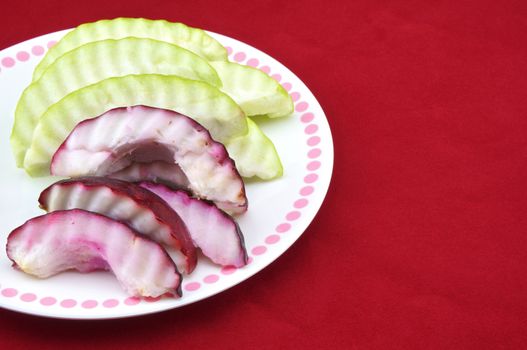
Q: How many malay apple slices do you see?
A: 4